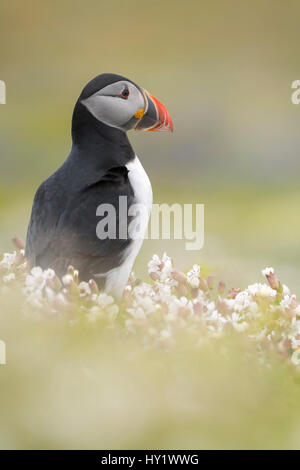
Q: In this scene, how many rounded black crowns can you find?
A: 1